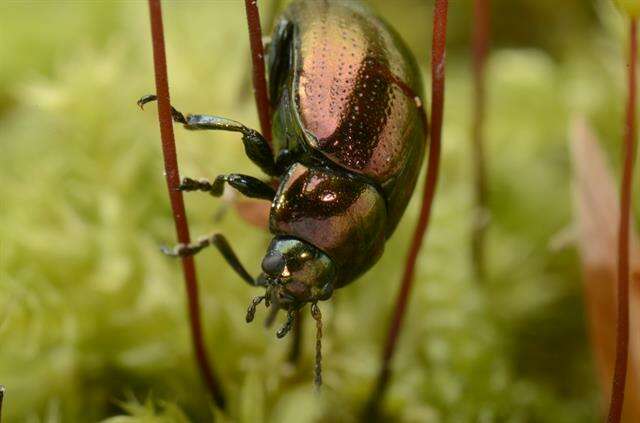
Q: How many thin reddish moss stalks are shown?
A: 5